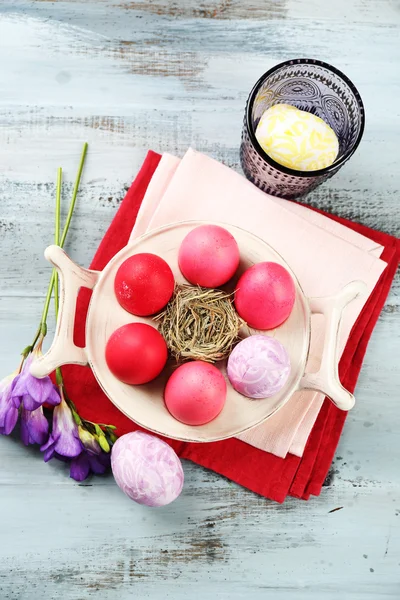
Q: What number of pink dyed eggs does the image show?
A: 3